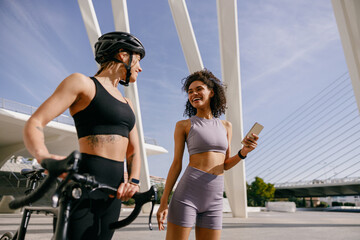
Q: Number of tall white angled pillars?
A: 5